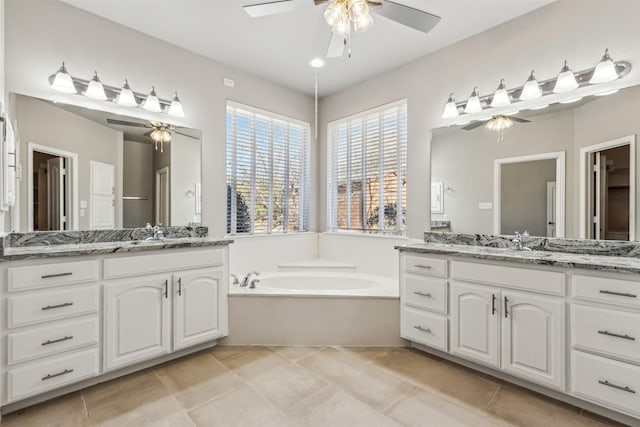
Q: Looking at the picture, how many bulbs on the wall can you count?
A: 11